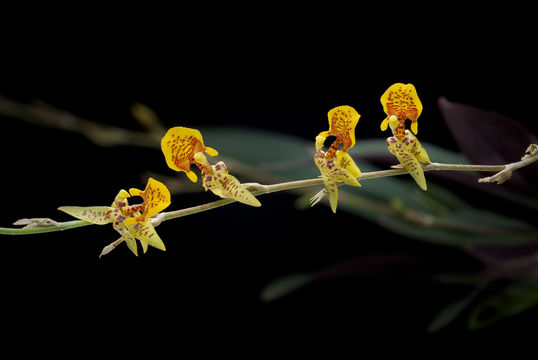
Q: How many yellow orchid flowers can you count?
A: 4